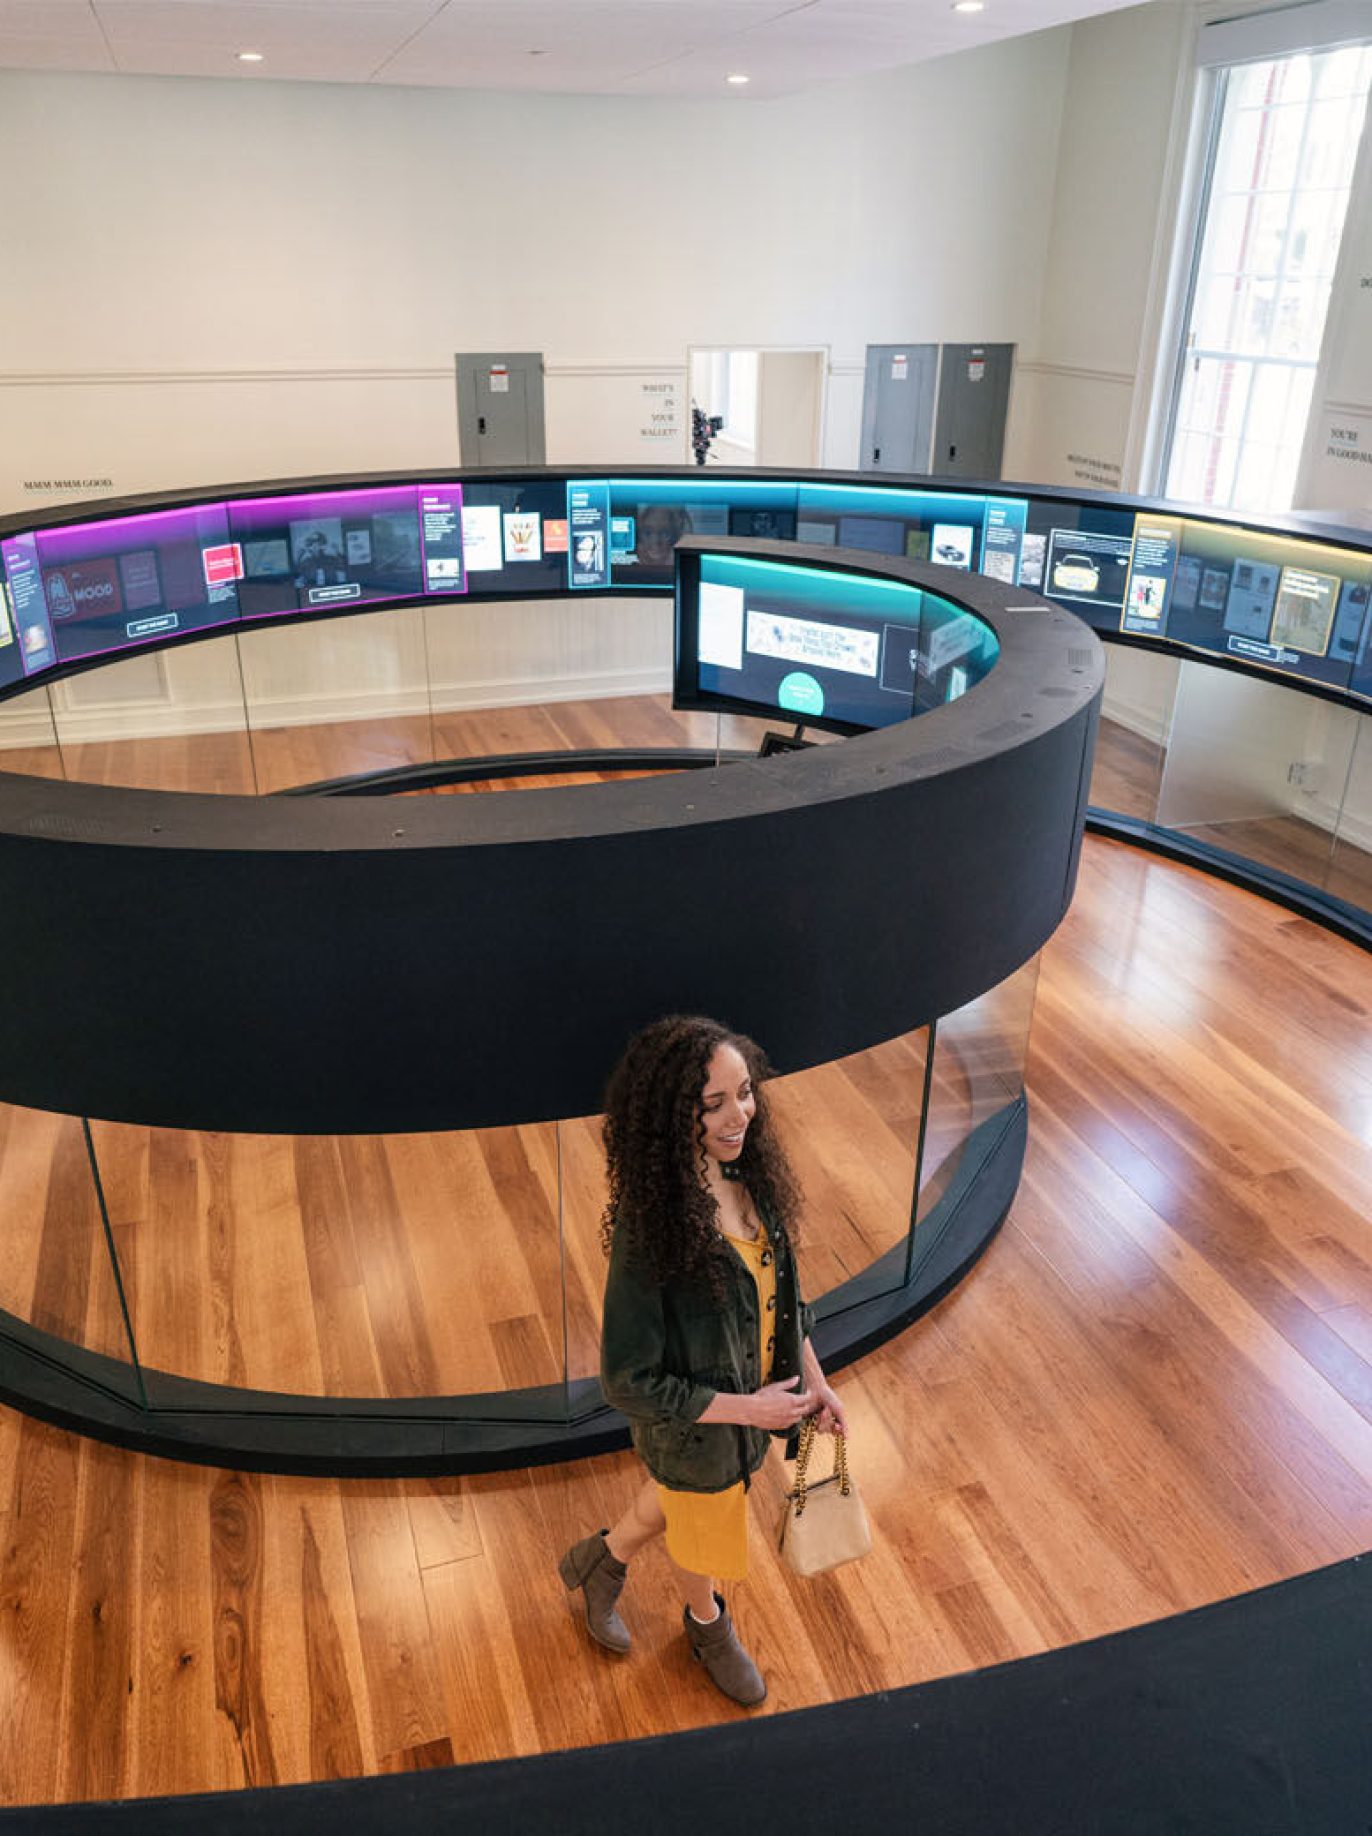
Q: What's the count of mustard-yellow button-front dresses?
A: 1